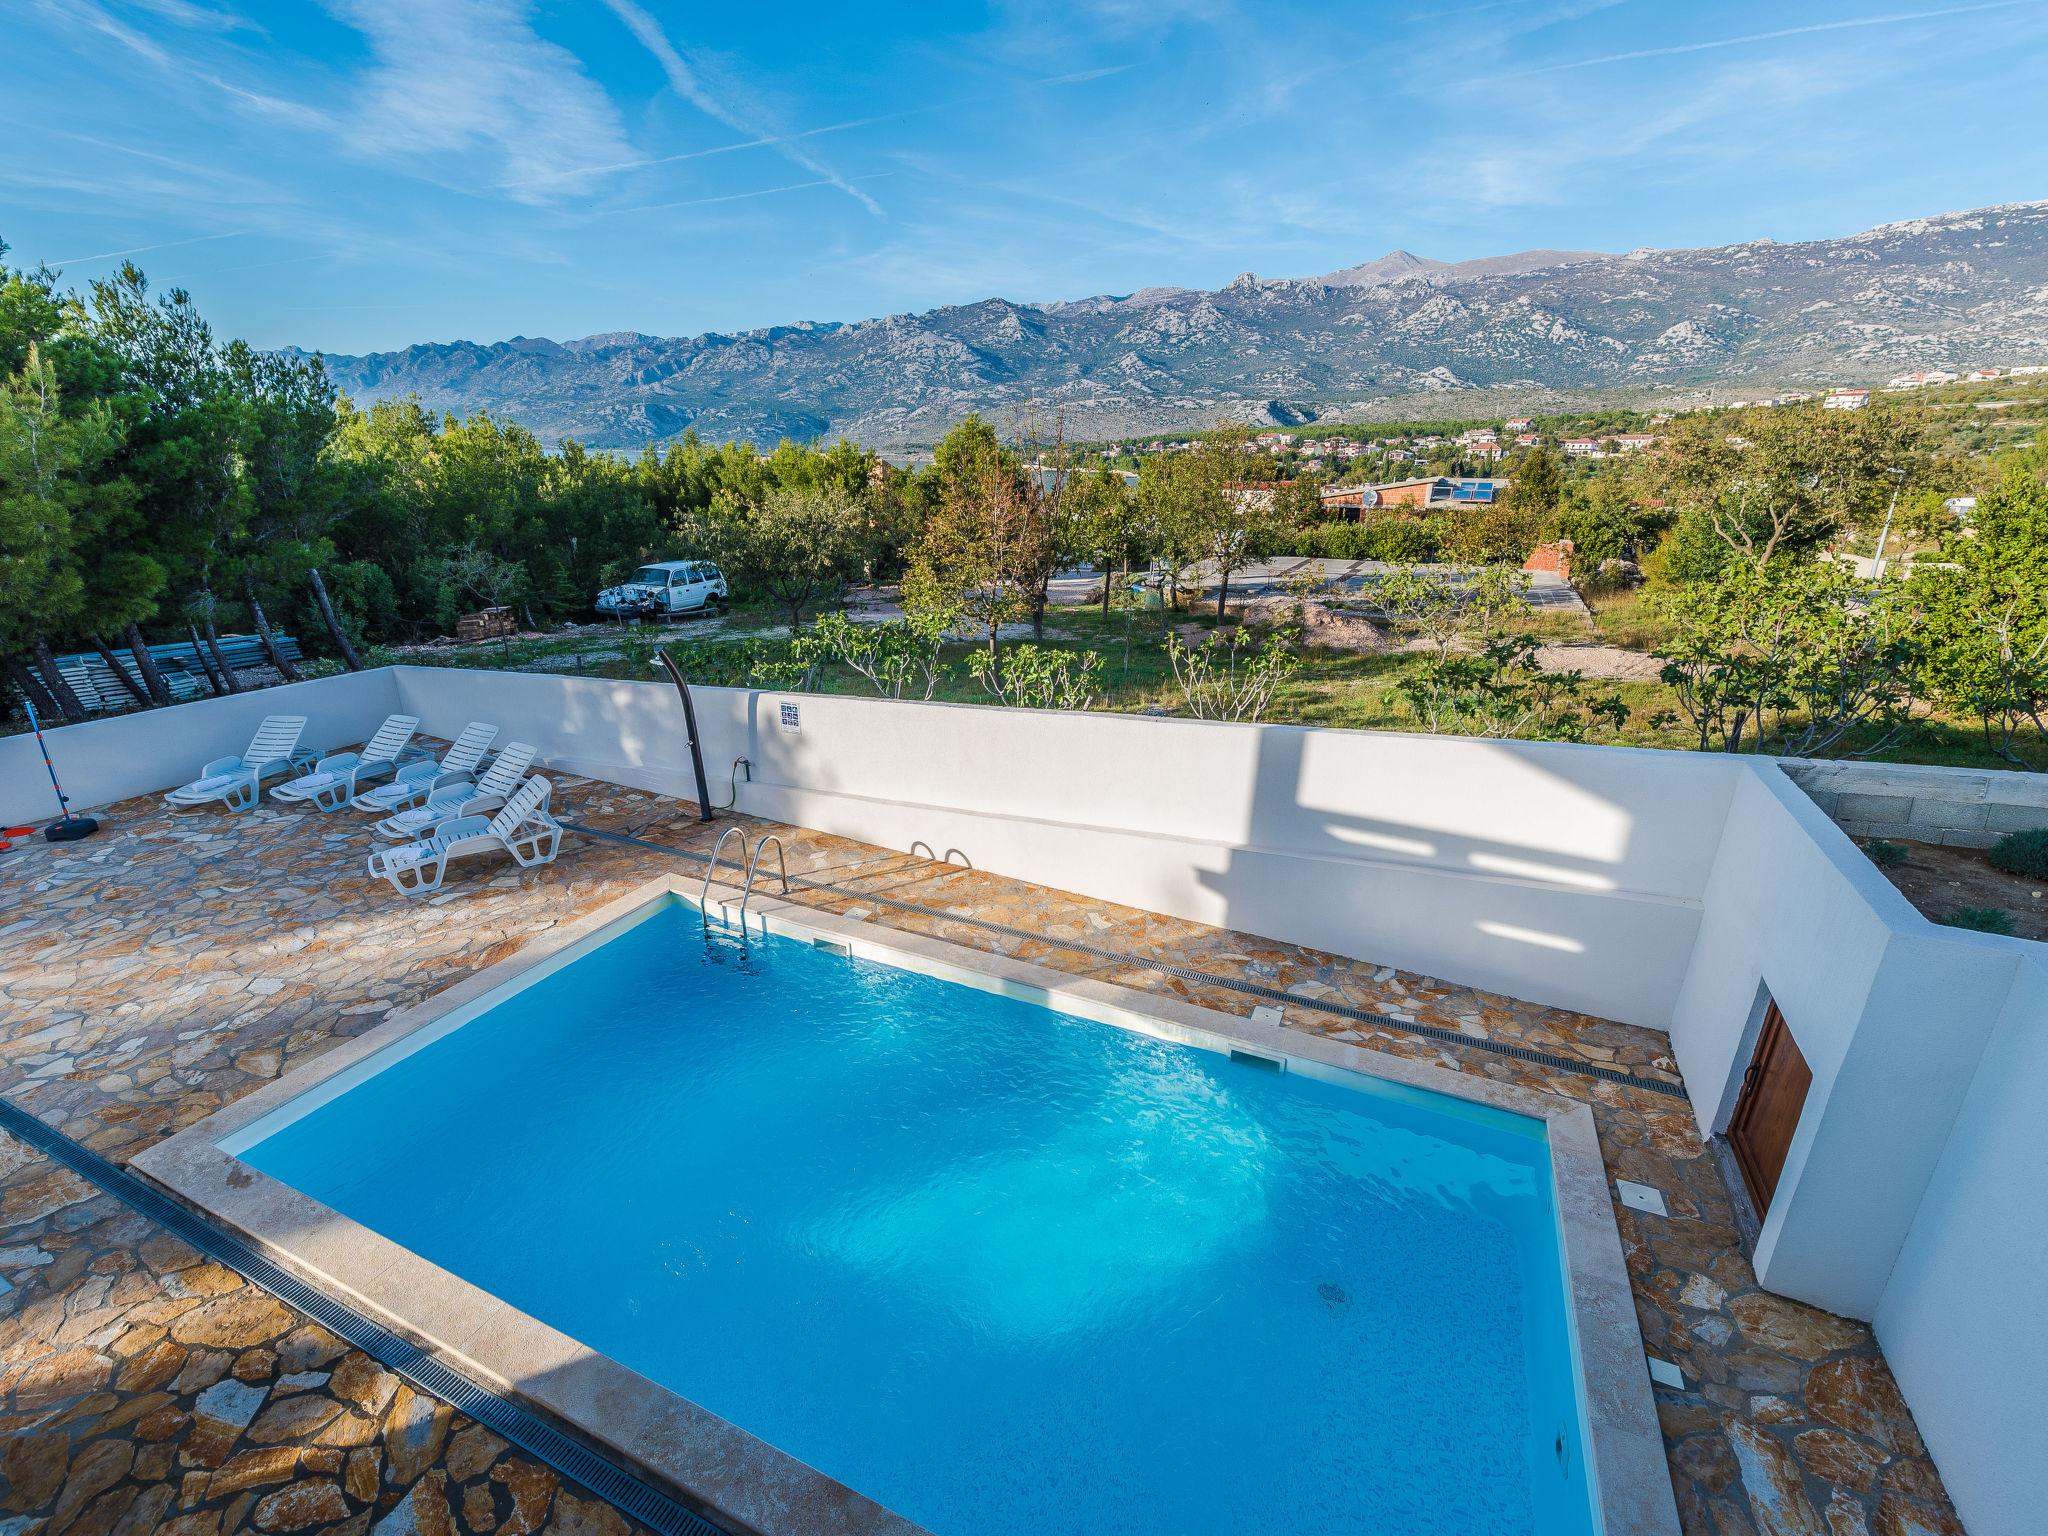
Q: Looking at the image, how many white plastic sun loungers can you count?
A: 5